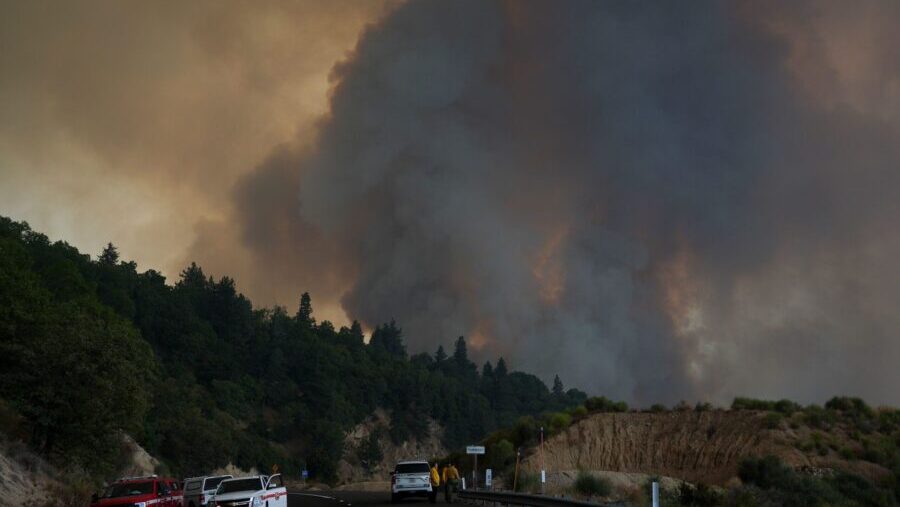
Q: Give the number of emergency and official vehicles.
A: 4